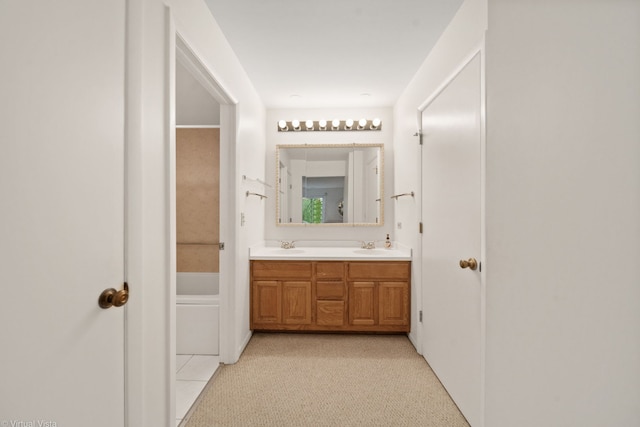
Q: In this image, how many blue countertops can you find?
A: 0